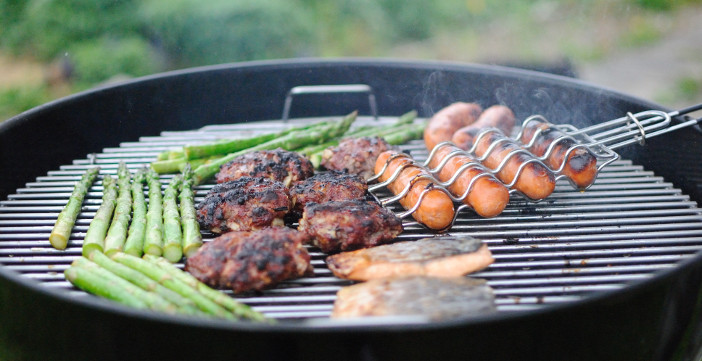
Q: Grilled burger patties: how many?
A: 6